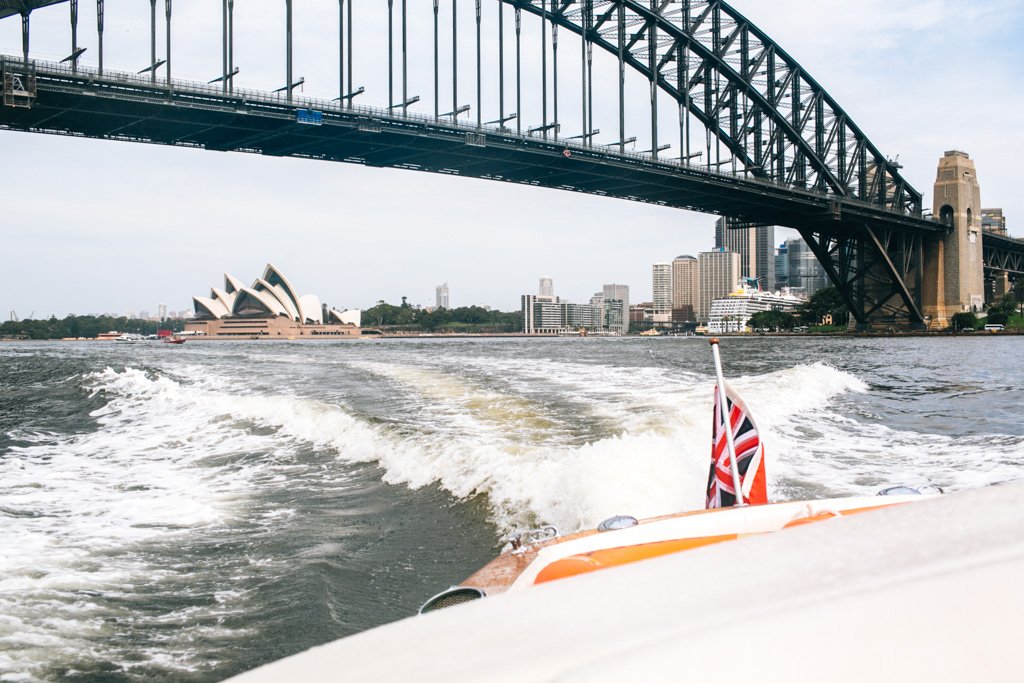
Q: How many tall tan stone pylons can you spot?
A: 1